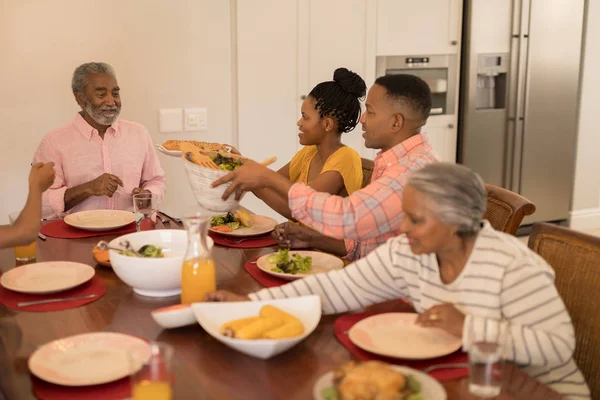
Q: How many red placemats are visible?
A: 6